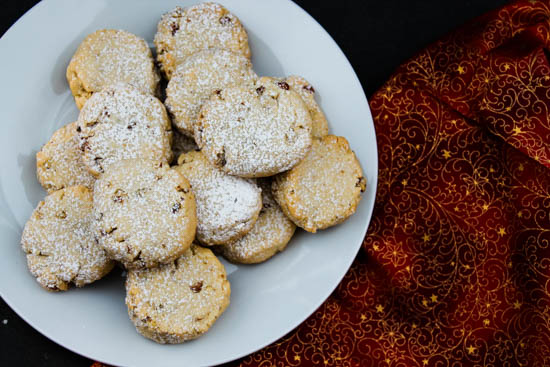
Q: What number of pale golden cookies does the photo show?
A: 13